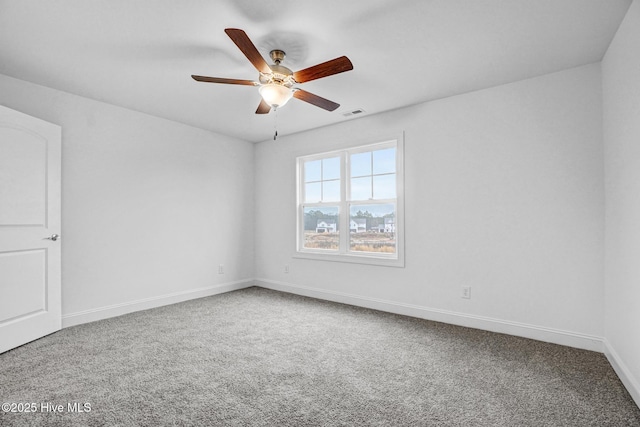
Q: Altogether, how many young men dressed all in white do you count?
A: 0